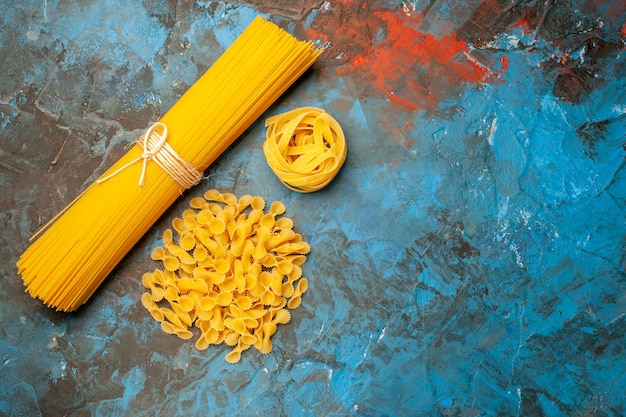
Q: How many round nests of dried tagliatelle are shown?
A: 1